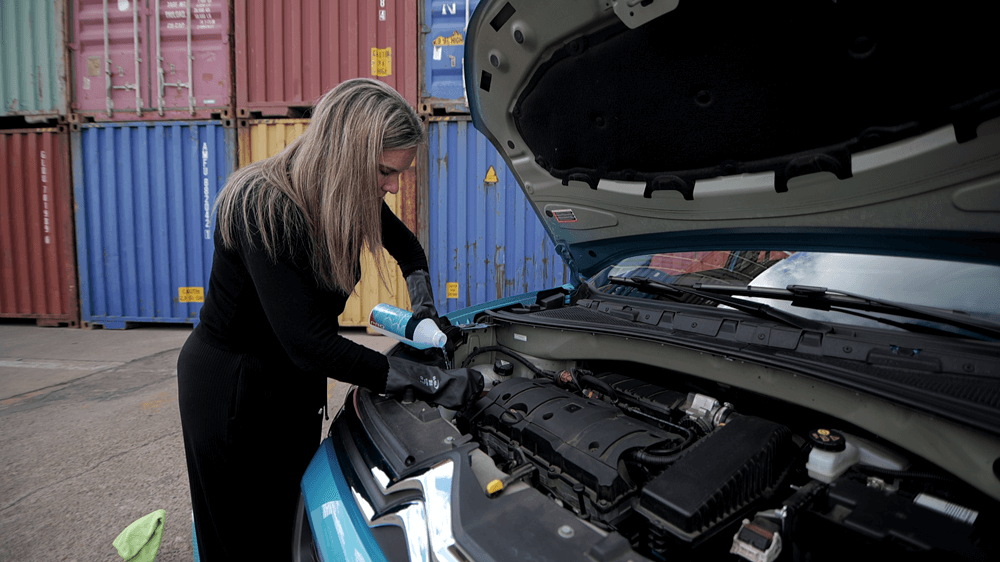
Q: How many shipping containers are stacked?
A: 8